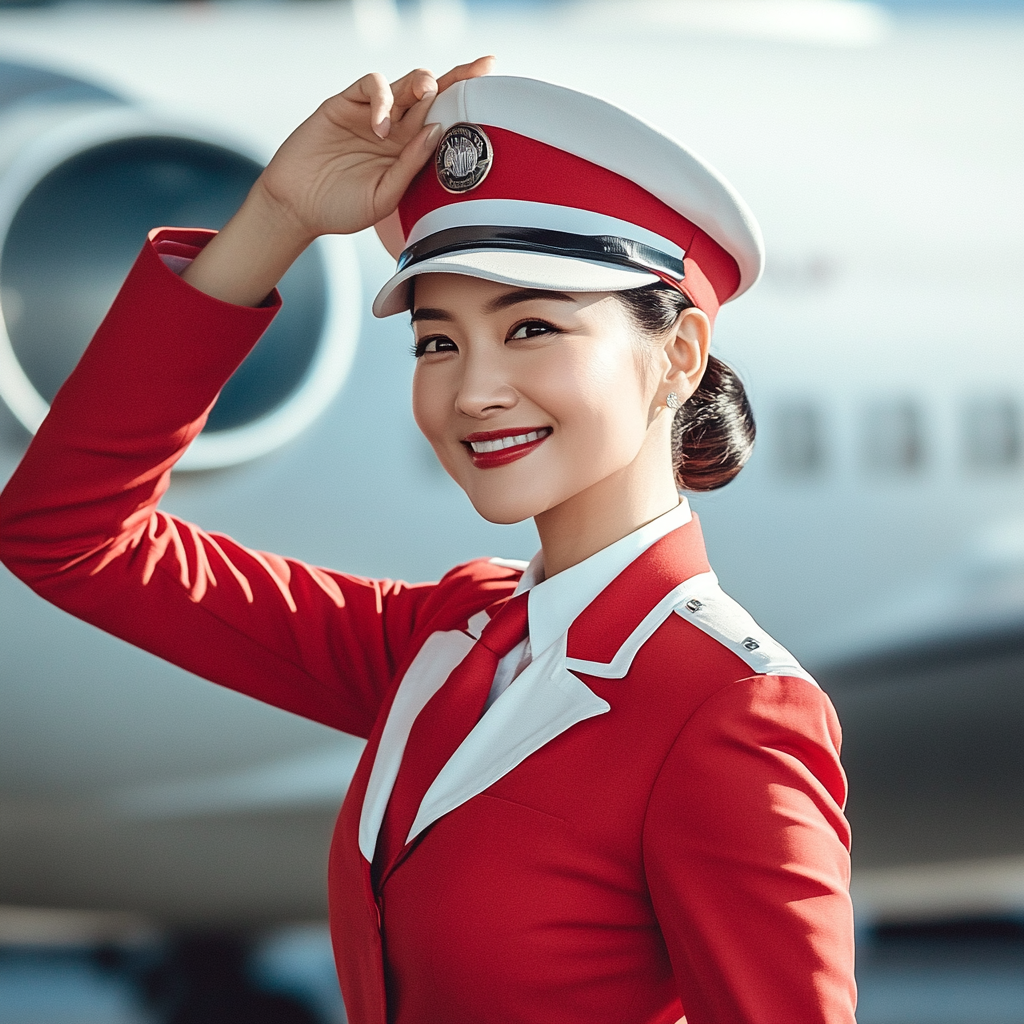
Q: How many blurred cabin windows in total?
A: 3